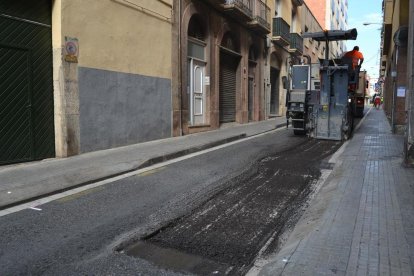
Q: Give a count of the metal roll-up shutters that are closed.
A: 1